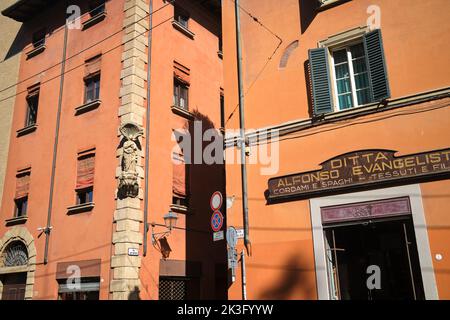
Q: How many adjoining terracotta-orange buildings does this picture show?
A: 2